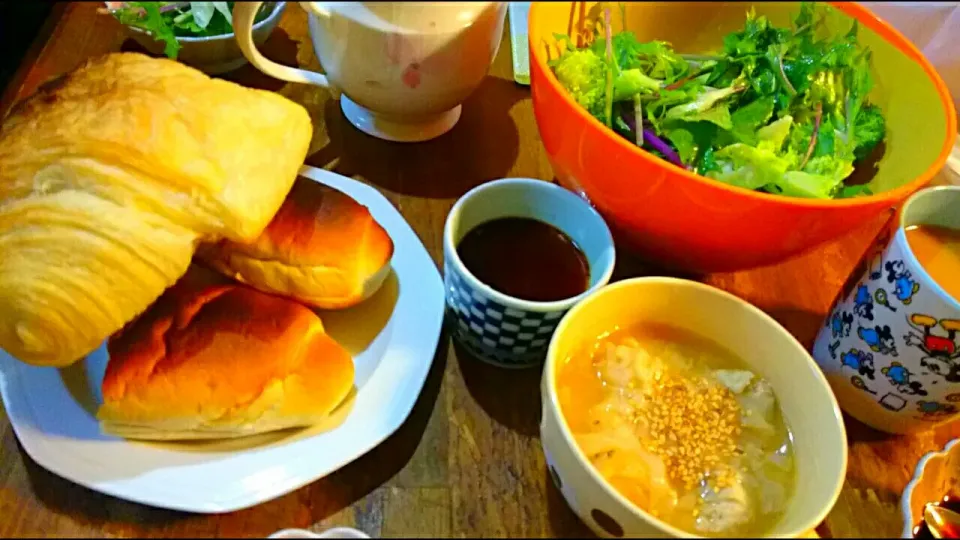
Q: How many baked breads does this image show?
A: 3